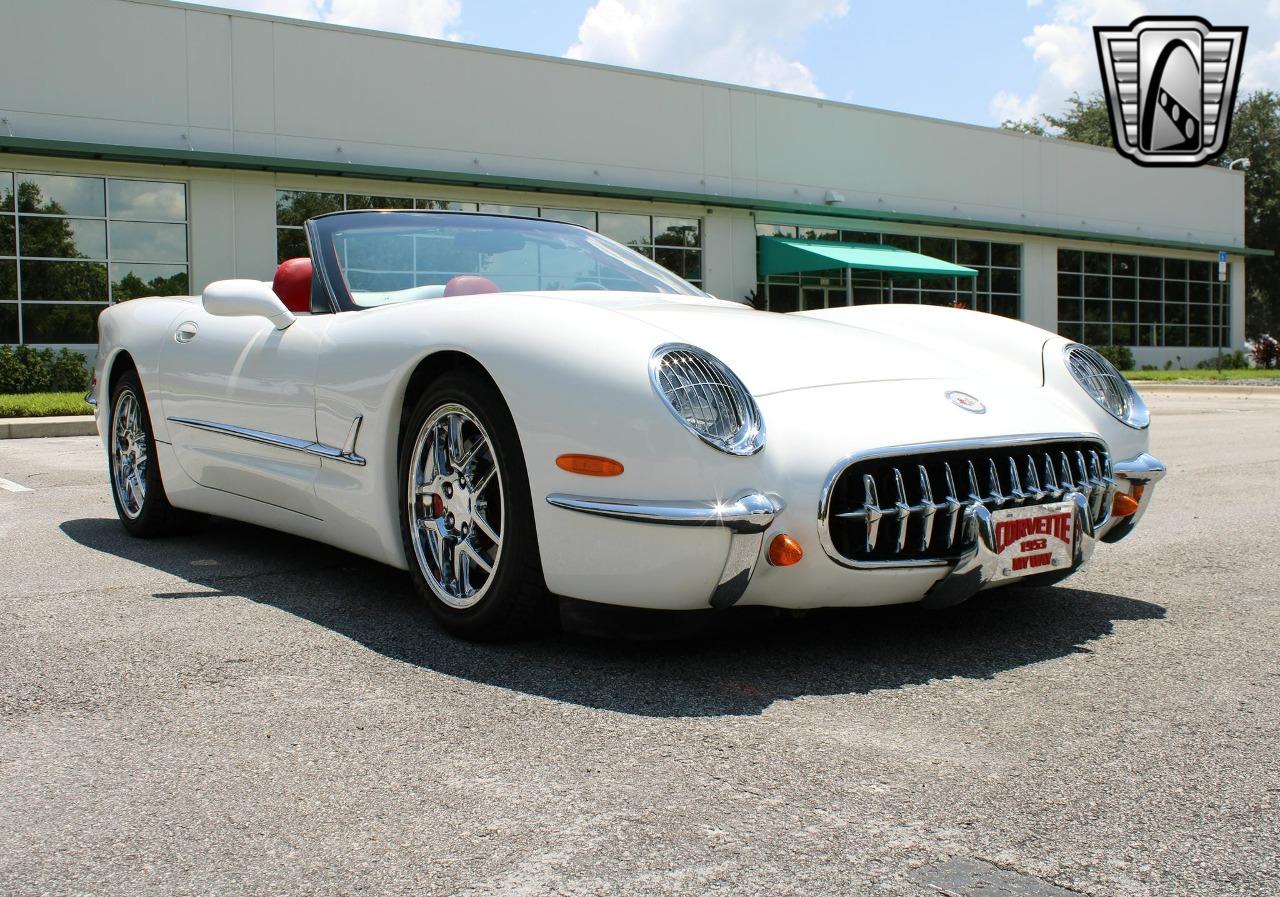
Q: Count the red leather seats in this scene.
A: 2